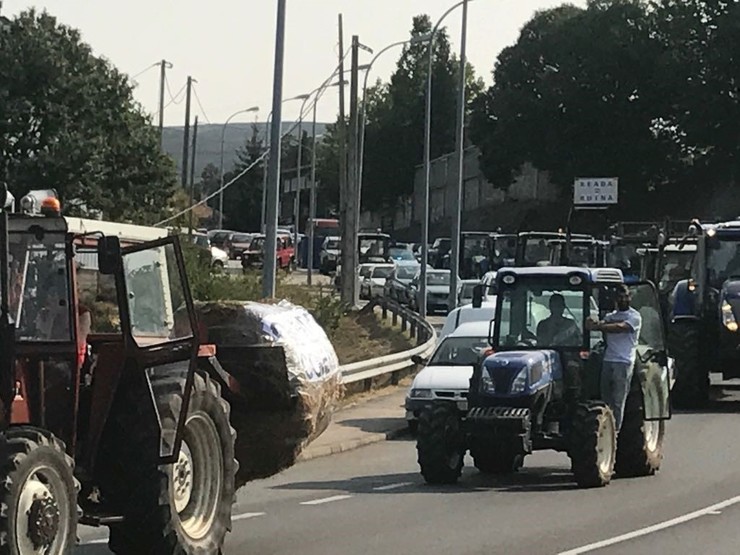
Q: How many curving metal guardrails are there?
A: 1